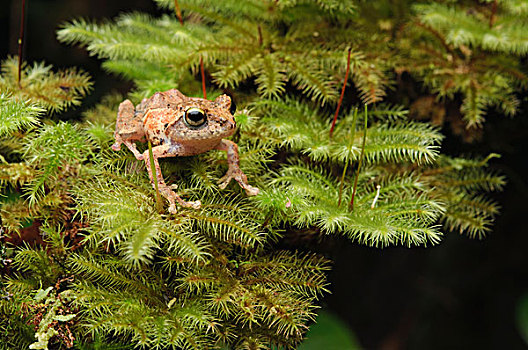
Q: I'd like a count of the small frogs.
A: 1